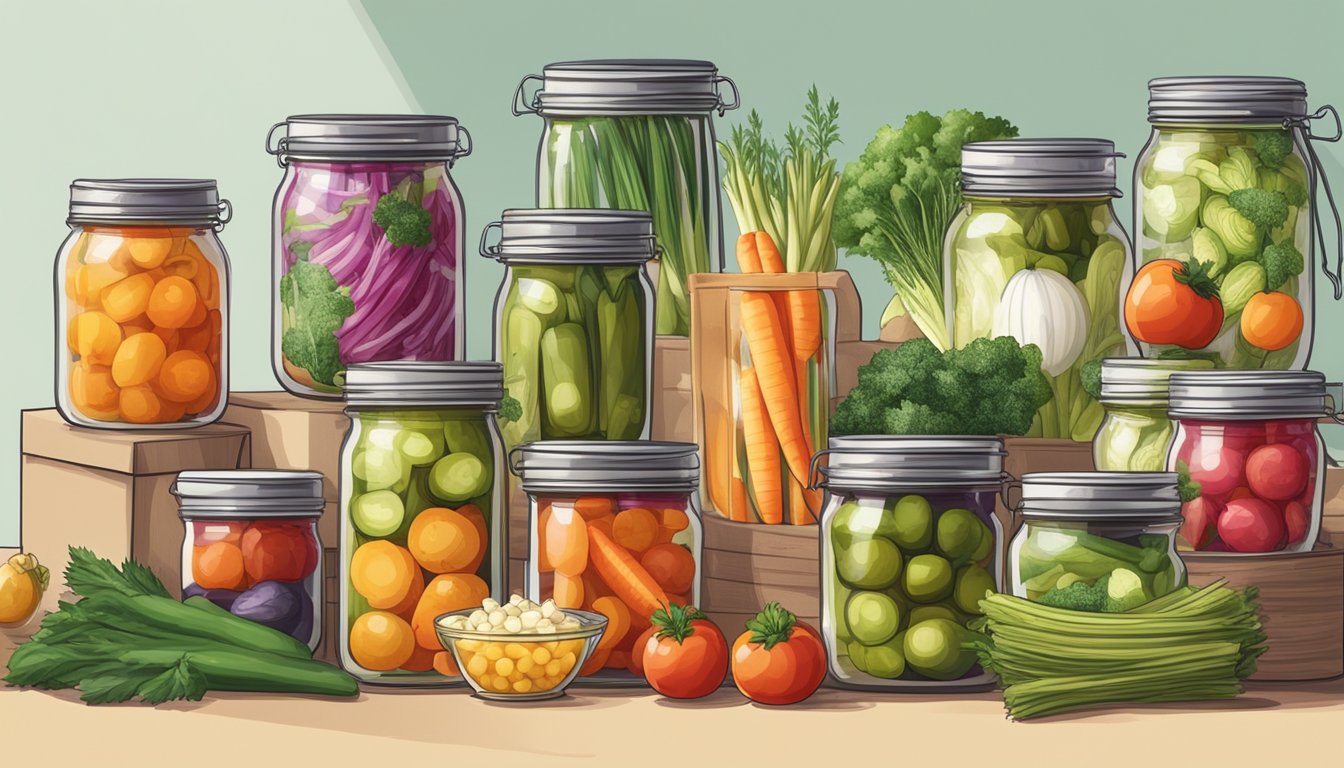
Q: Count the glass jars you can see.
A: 13